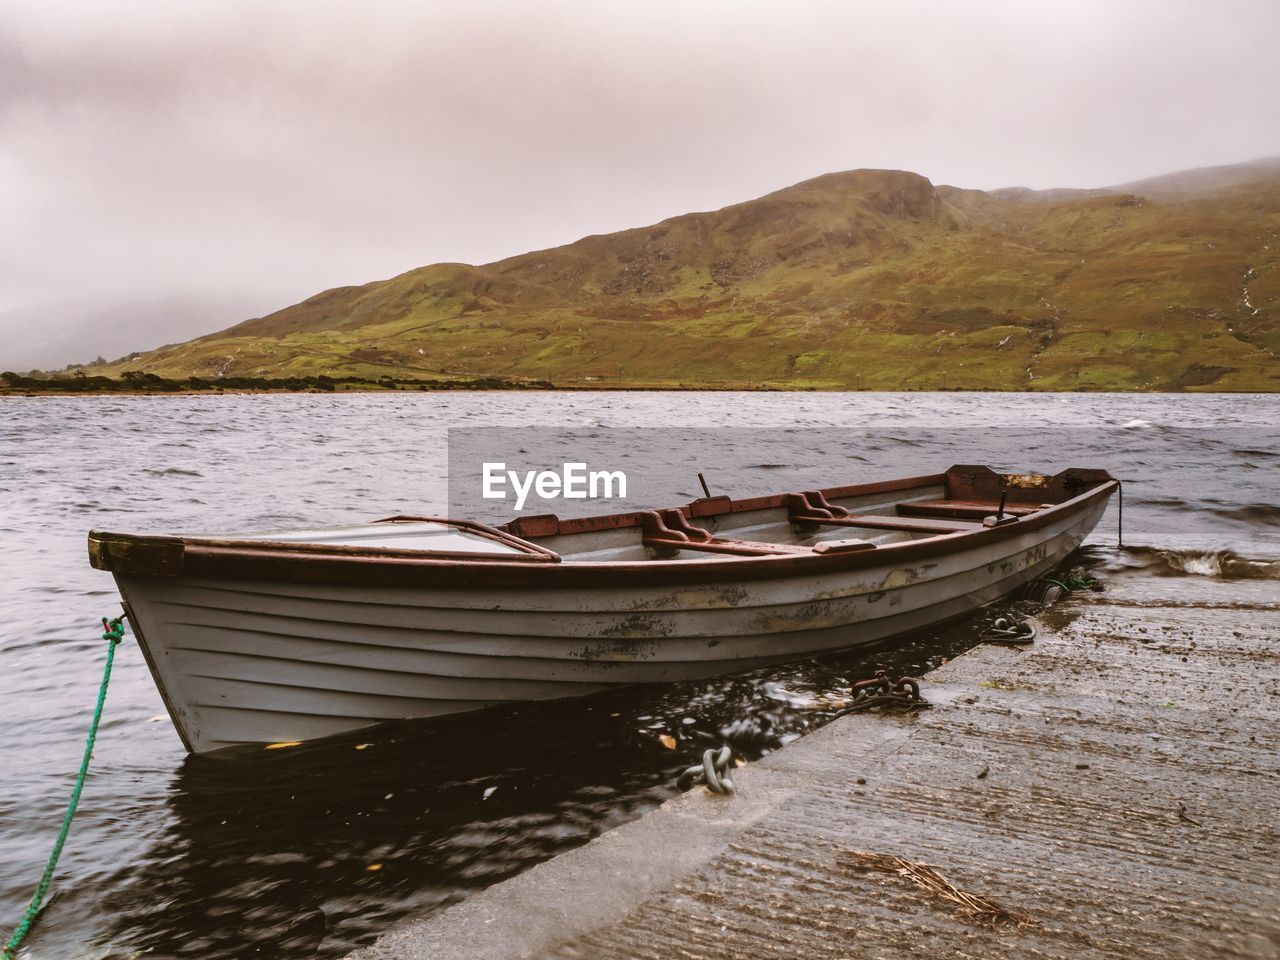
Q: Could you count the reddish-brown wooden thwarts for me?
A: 3